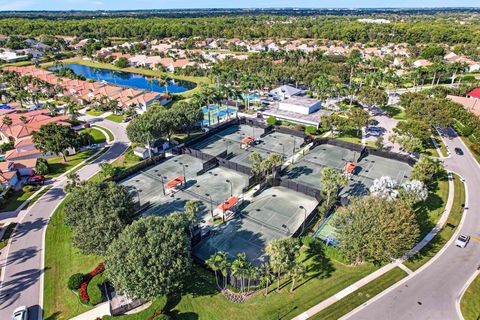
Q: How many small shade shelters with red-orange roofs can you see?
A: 4